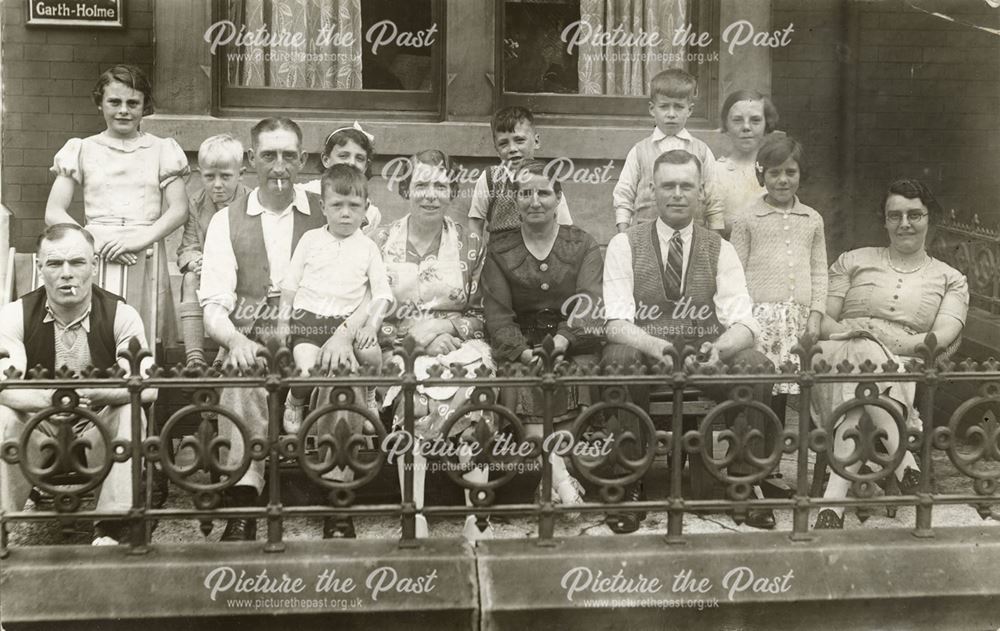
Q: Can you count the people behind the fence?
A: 14